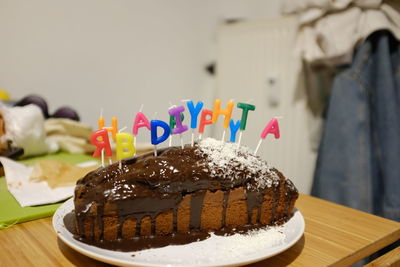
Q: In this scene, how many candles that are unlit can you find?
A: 13